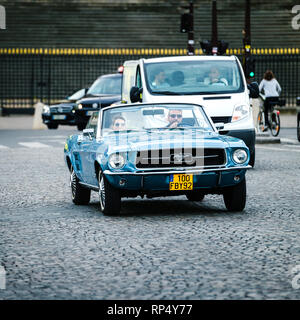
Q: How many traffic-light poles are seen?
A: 3